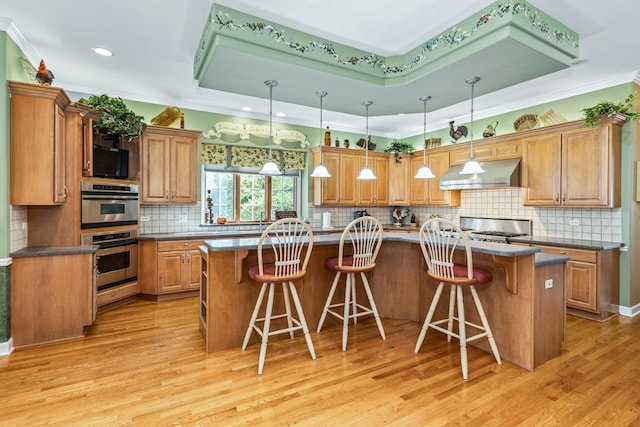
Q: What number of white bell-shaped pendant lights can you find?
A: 5